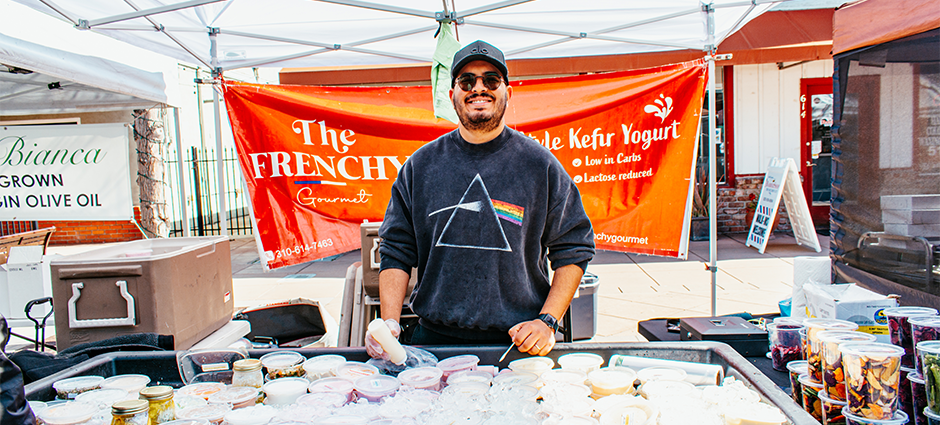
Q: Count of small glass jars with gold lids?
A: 3